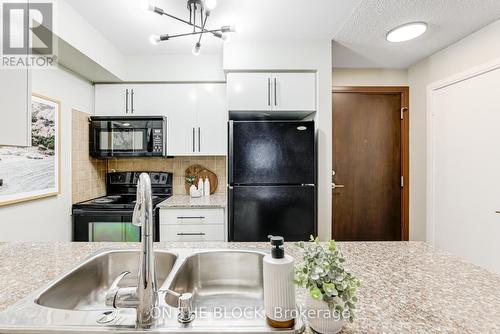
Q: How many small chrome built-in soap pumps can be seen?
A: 1